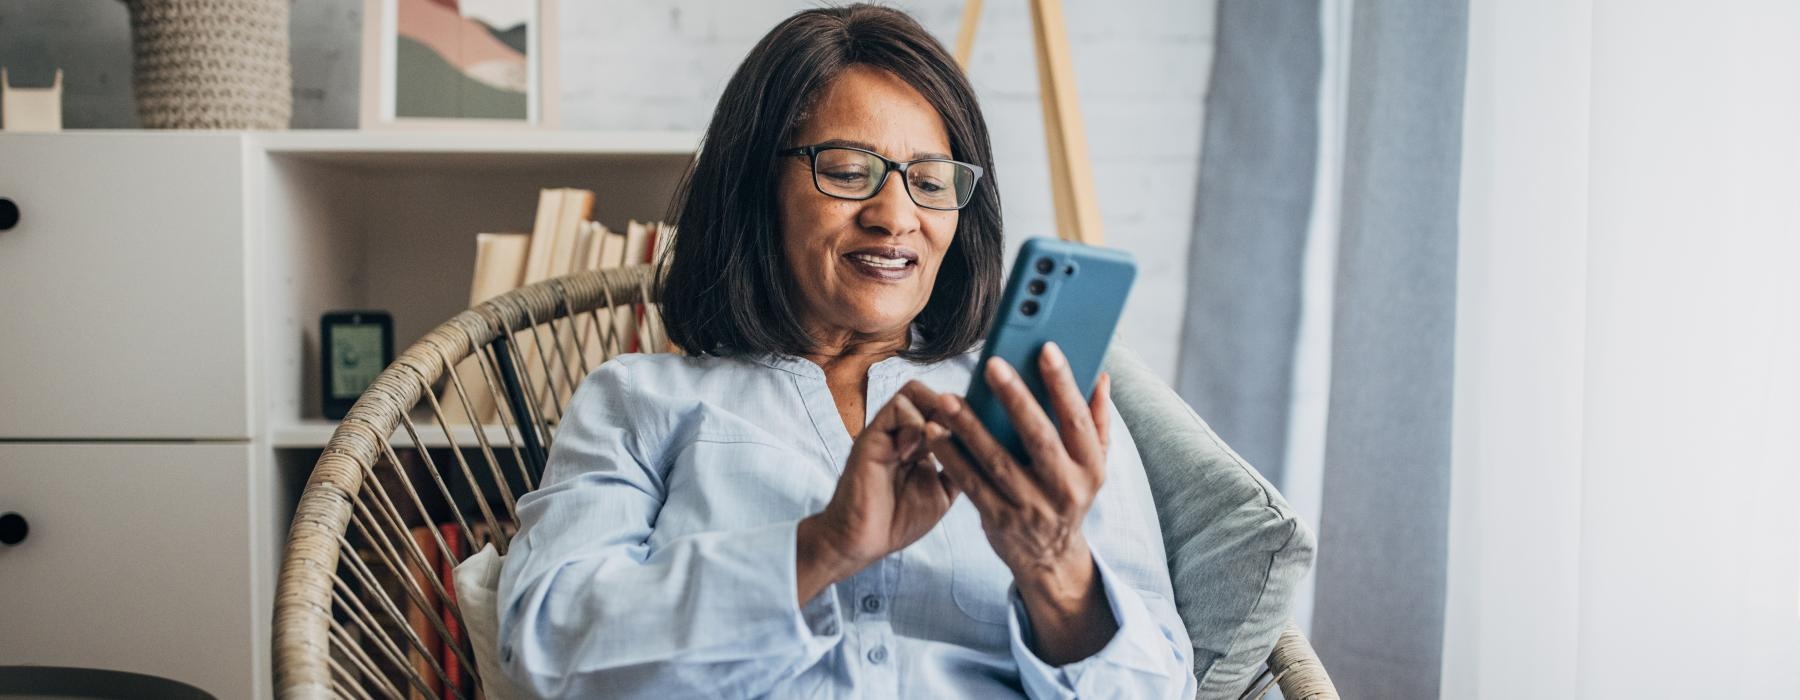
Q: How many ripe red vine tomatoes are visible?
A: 0